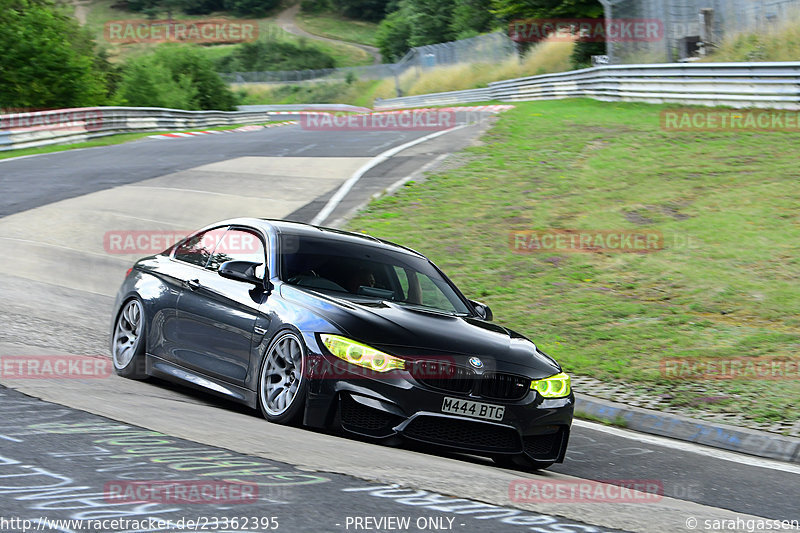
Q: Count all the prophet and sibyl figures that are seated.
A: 0